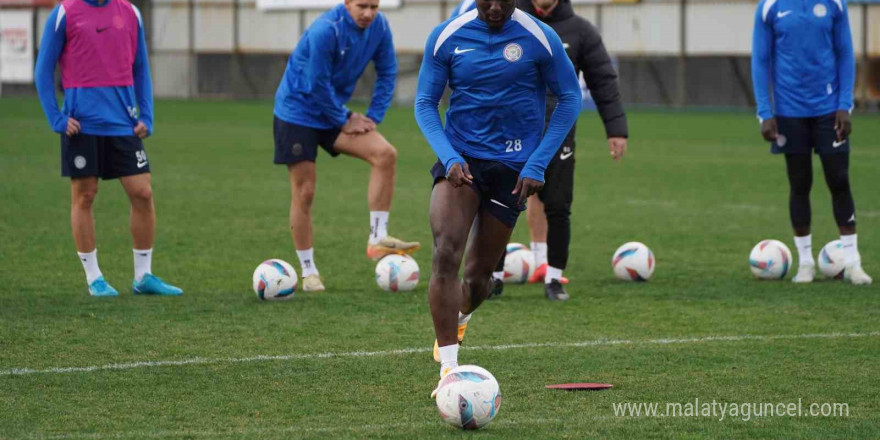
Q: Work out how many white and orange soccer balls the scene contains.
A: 7